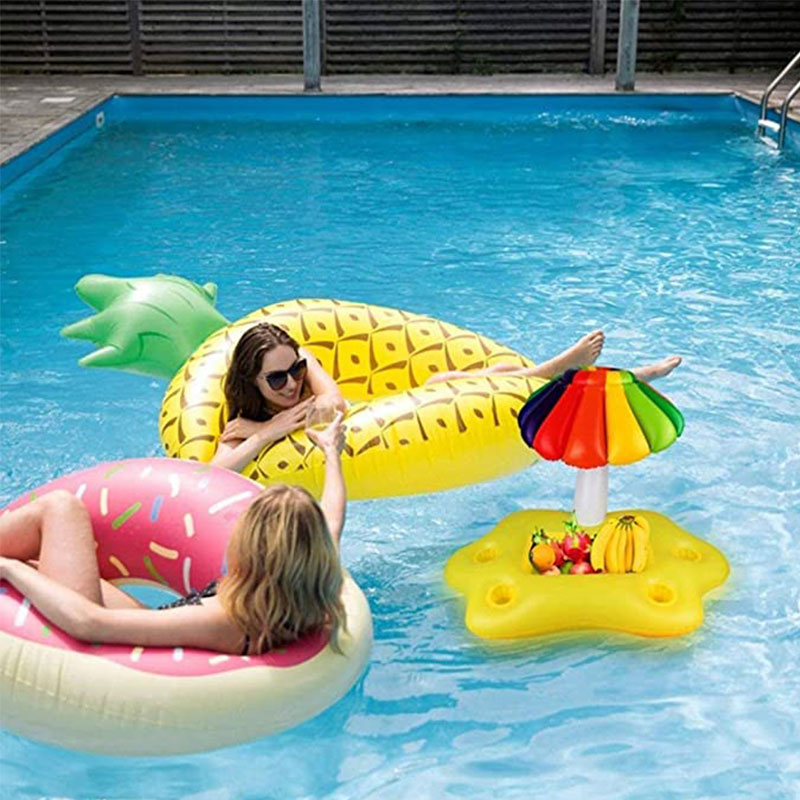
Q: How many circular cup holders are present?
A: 4